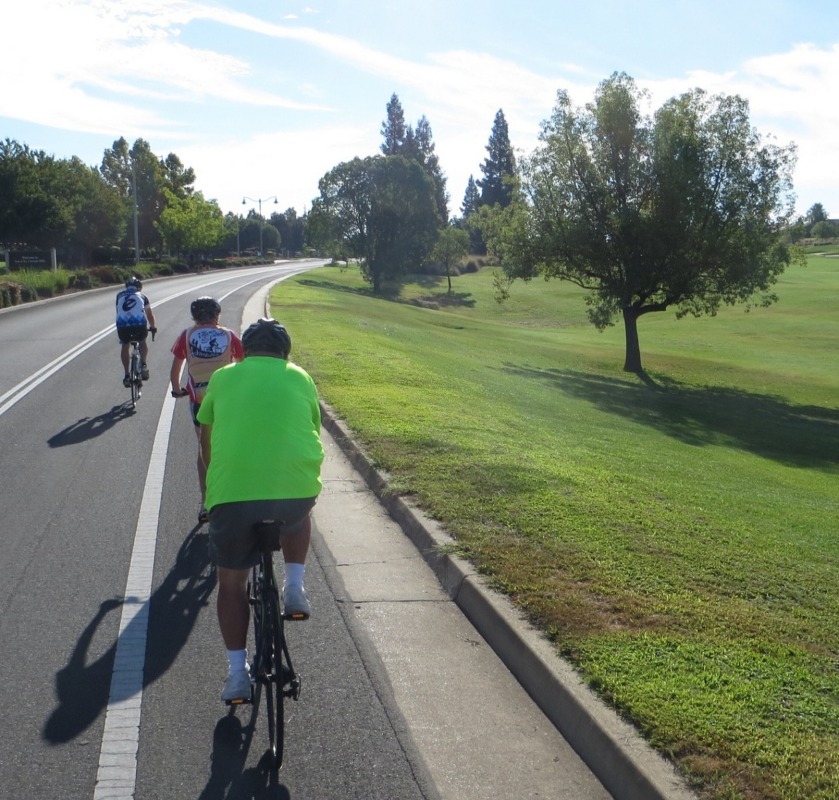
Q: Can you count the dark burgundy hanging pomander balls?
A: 0